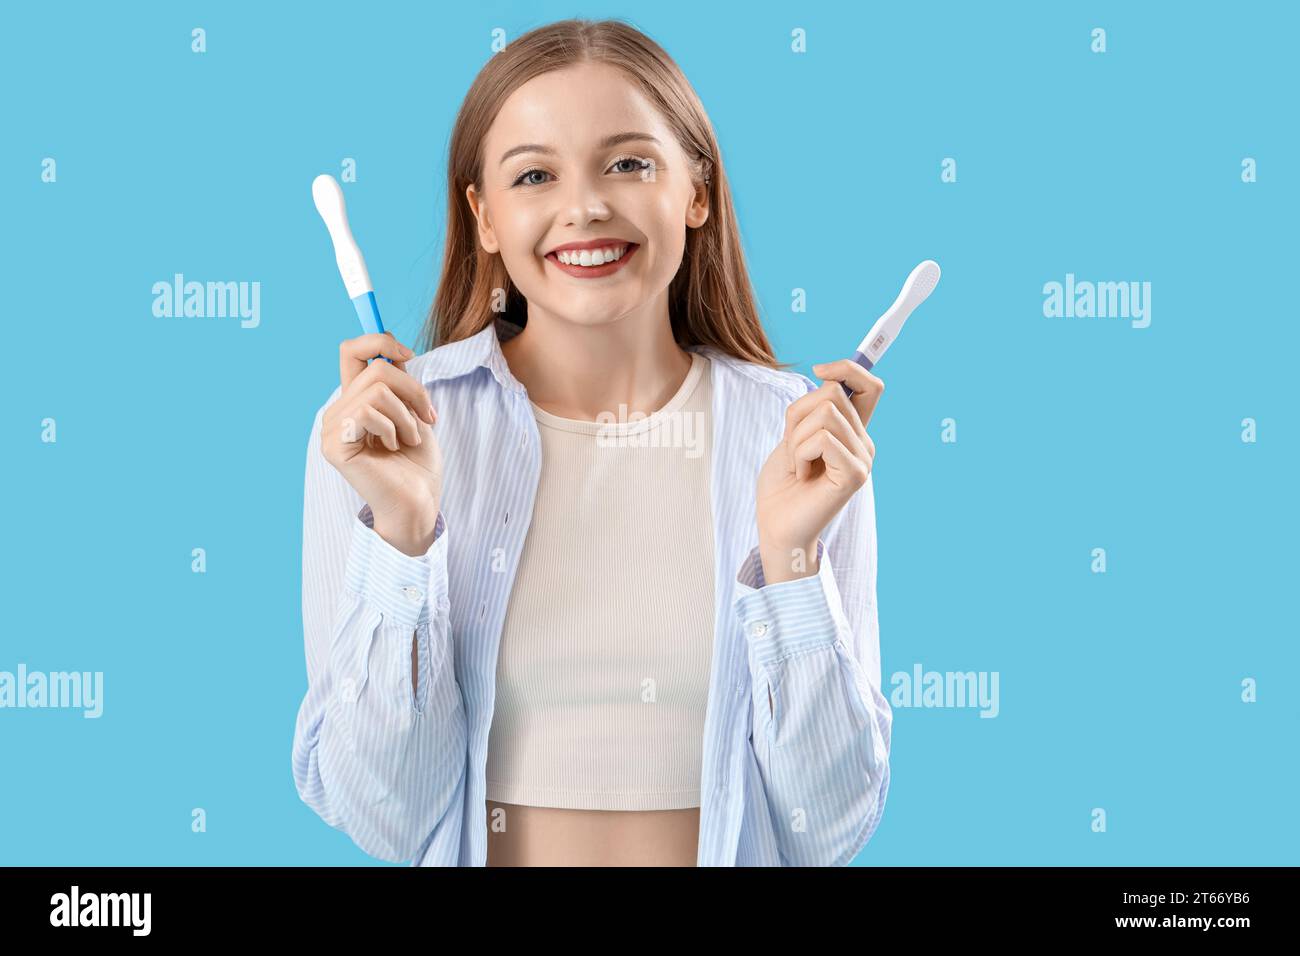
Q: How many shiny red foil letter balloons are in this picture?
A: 0